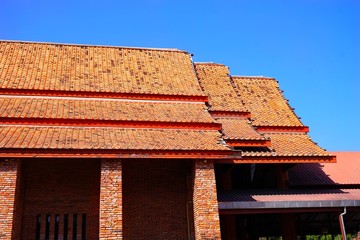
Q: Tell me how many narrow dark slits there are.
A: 6